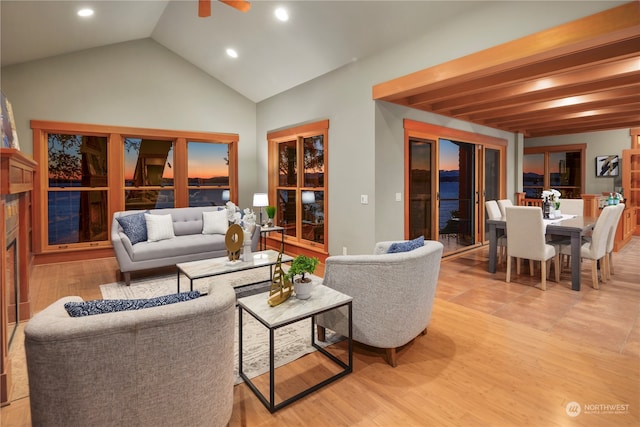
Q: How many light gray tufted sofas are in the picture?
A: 1